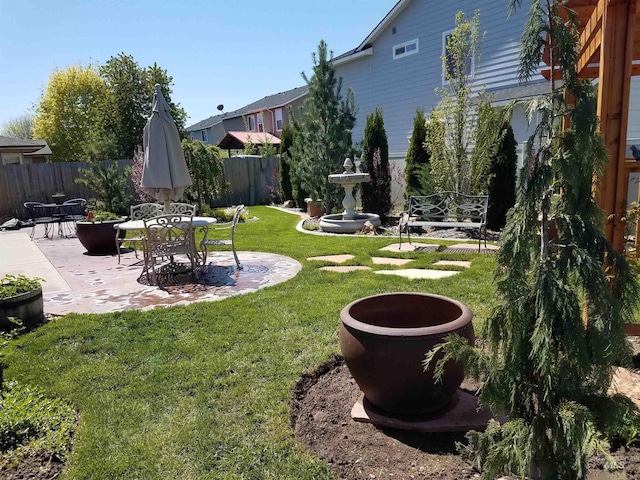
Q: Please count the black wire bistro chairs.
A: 2